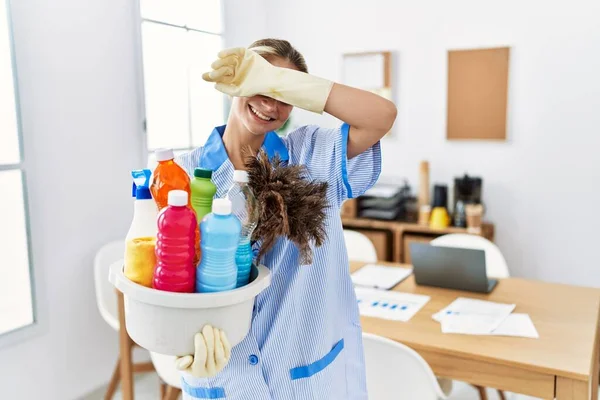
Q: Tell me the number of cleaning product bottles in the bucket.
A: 6